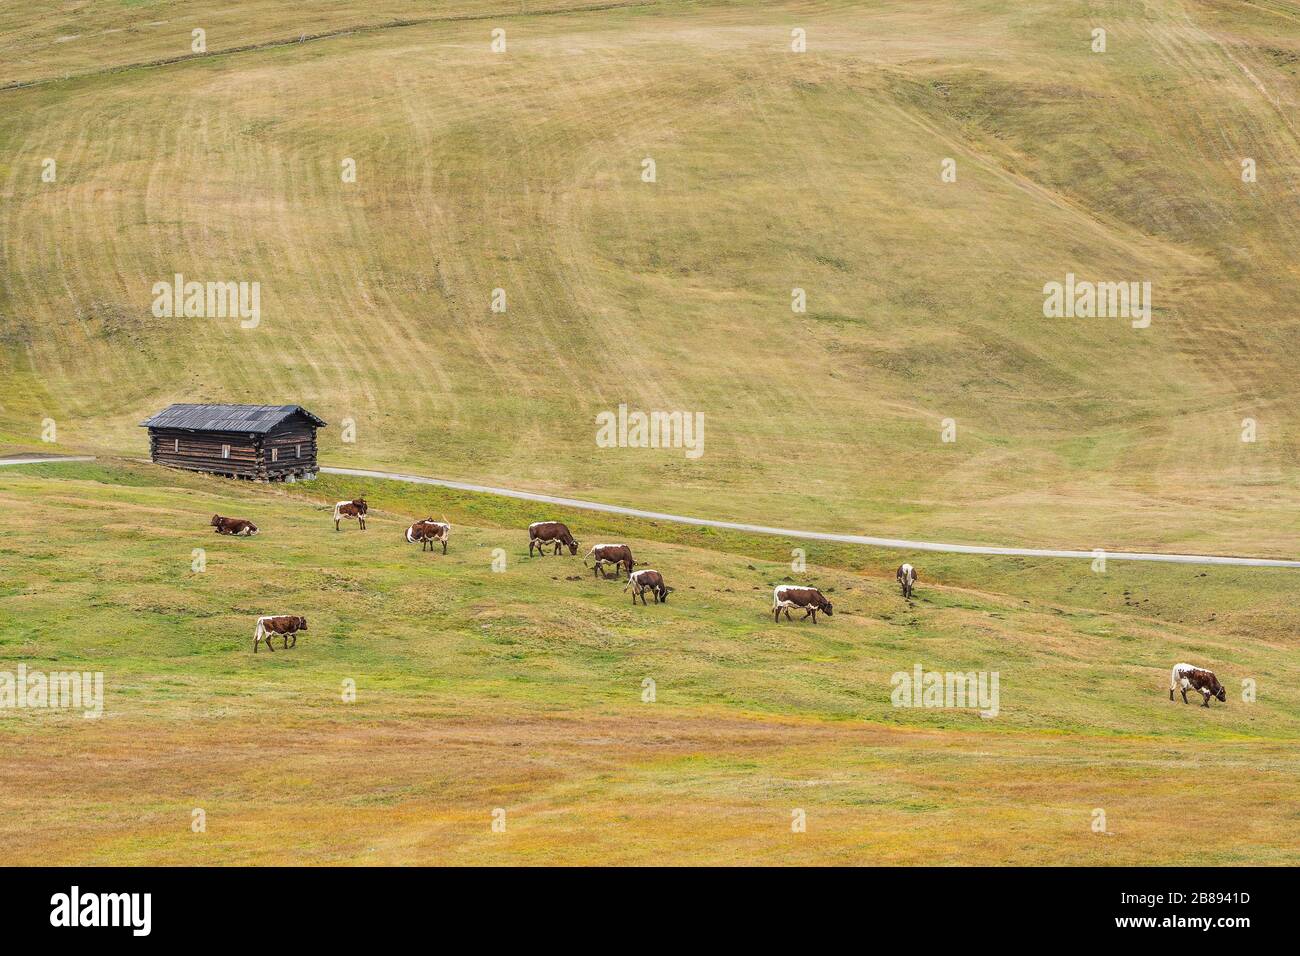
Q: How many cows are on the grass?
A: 11